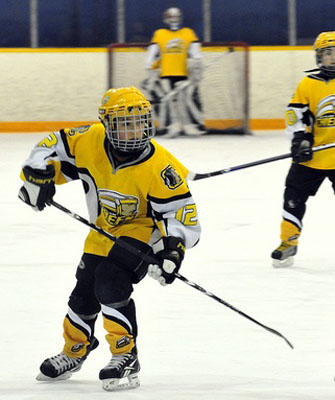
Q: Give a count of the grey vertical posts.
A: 4